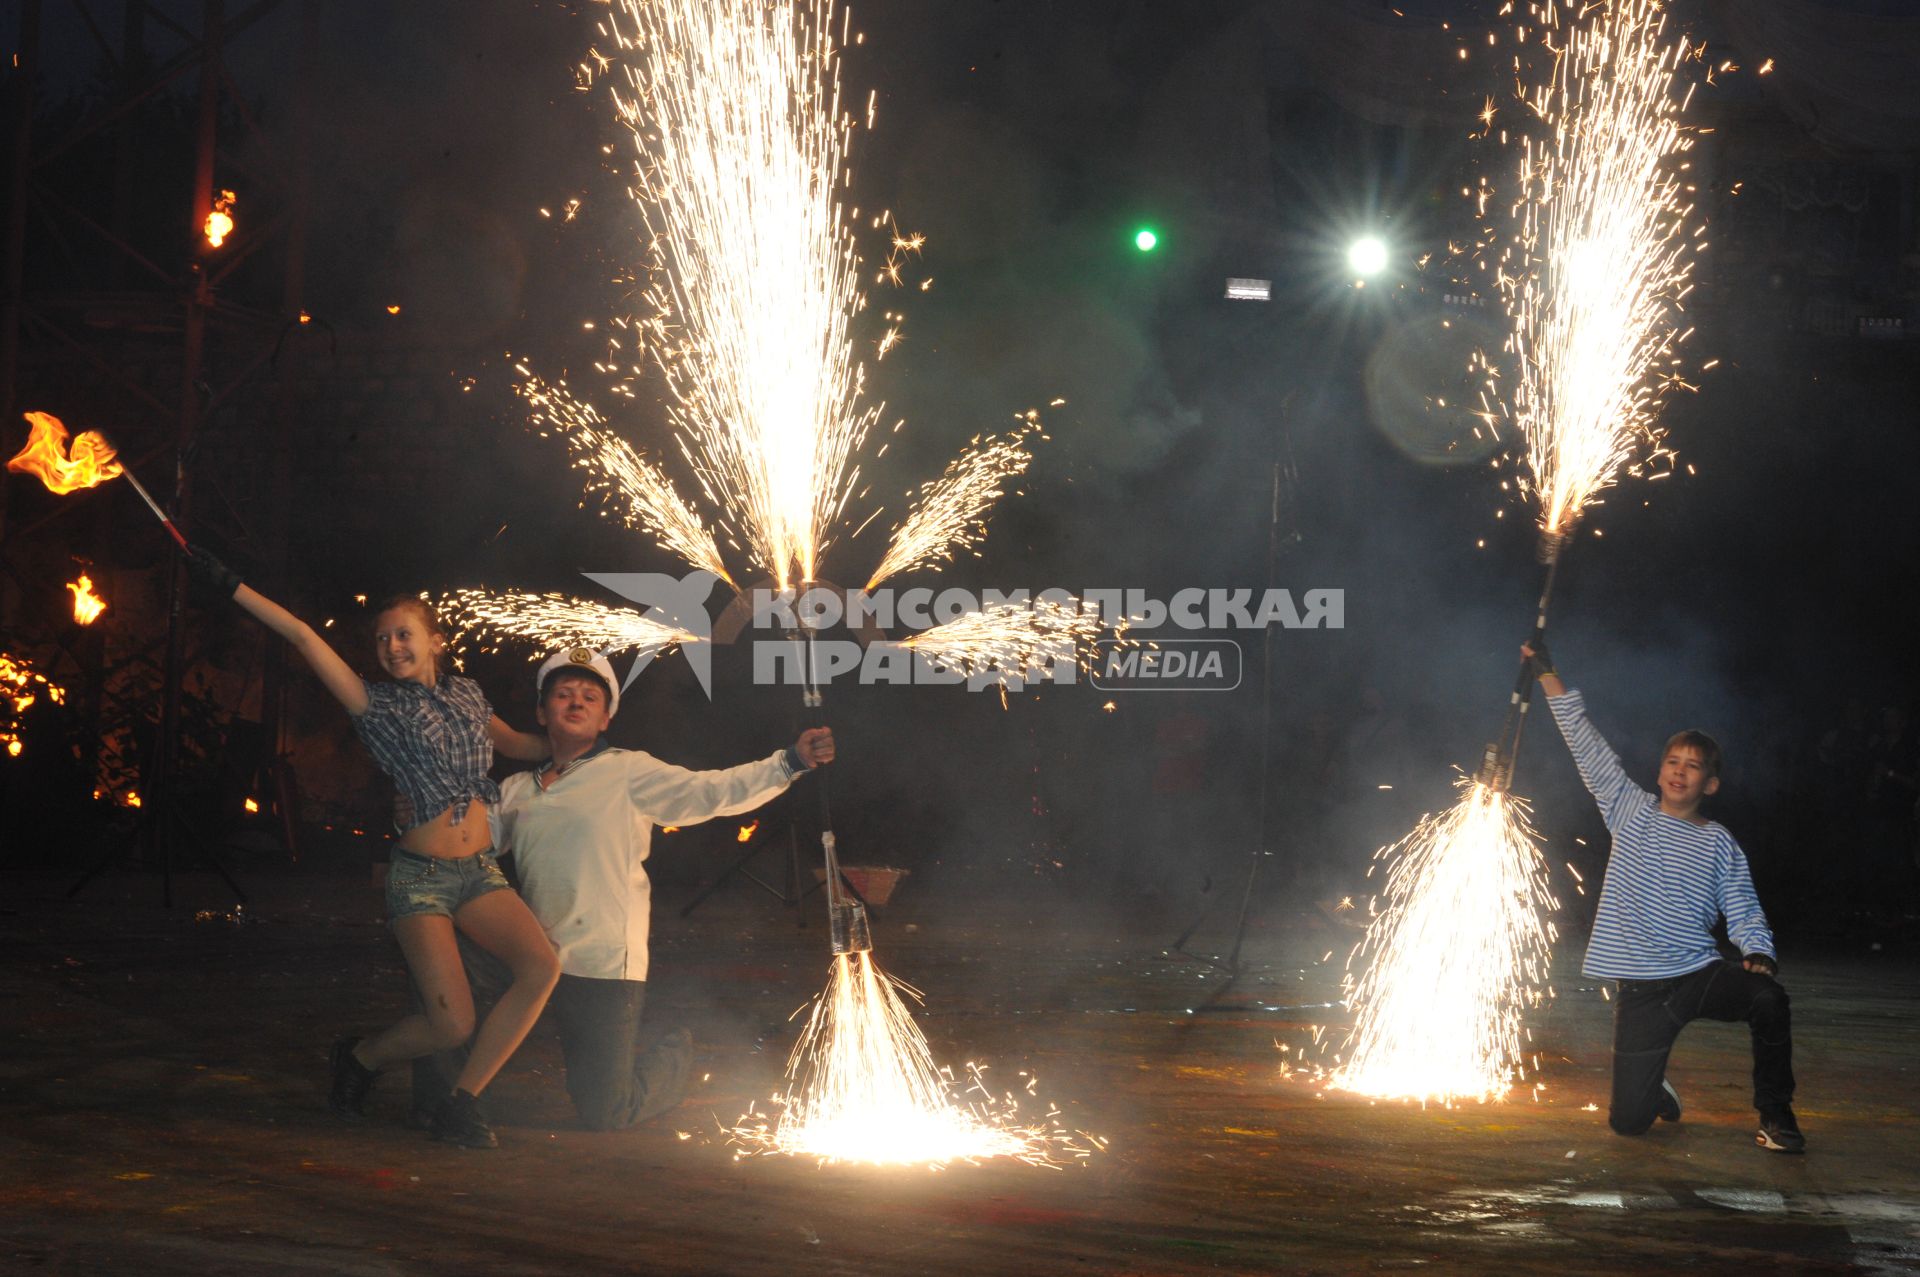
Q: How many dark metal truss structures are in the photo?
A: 1